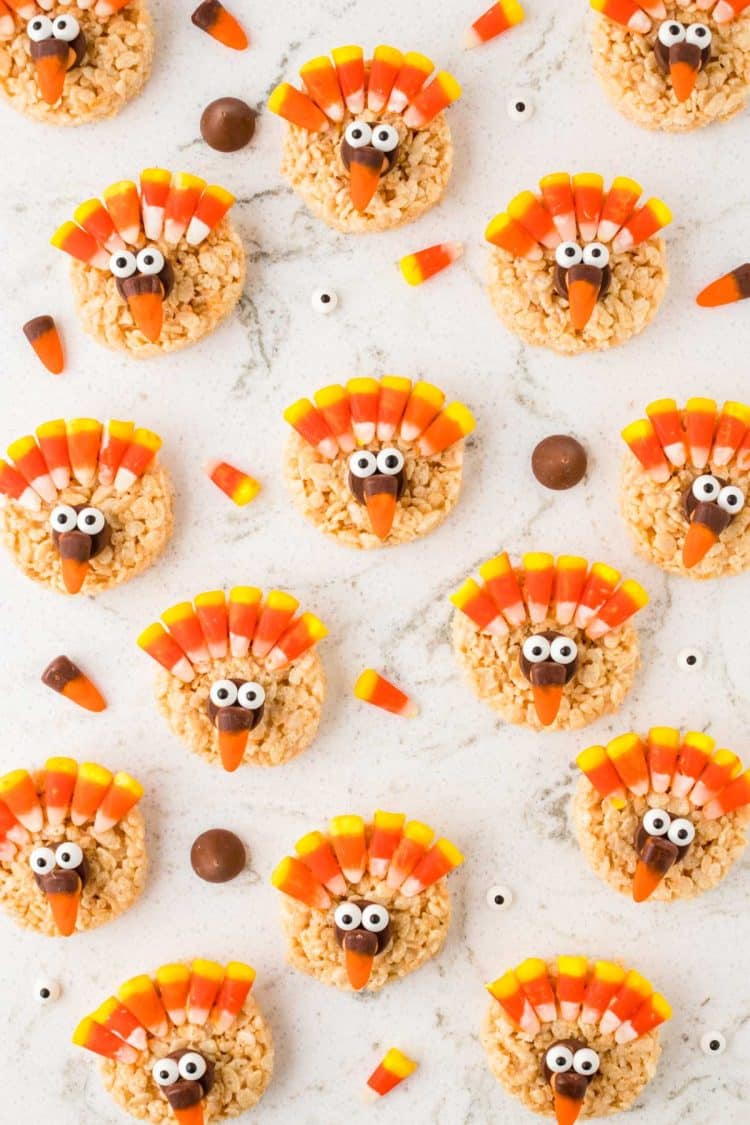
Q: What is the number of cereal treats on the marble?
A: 15